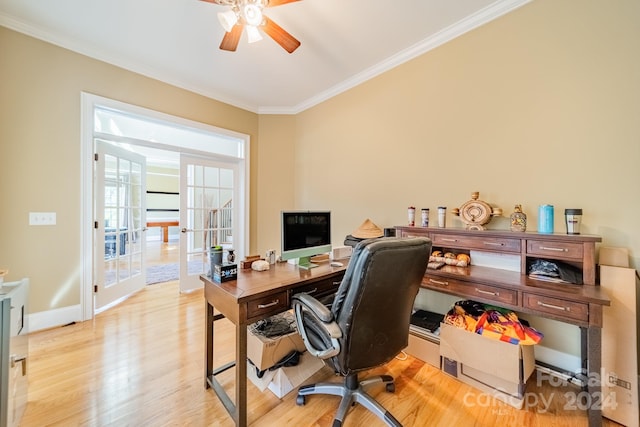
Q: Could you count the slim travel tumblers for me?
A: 3